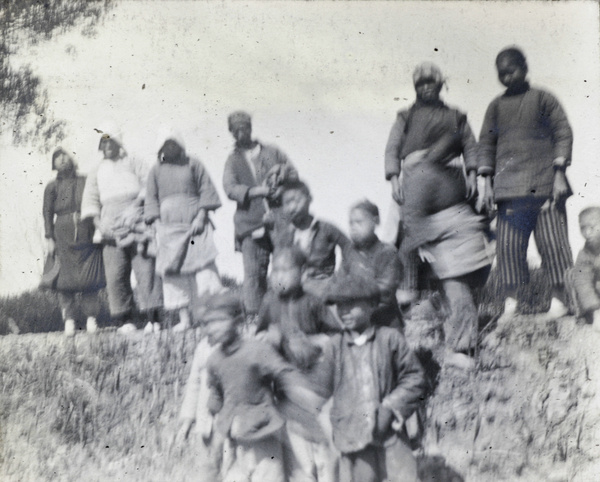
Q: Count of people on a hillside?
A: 12